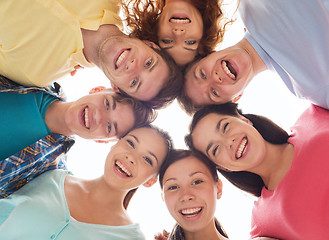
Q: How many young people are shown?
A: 7